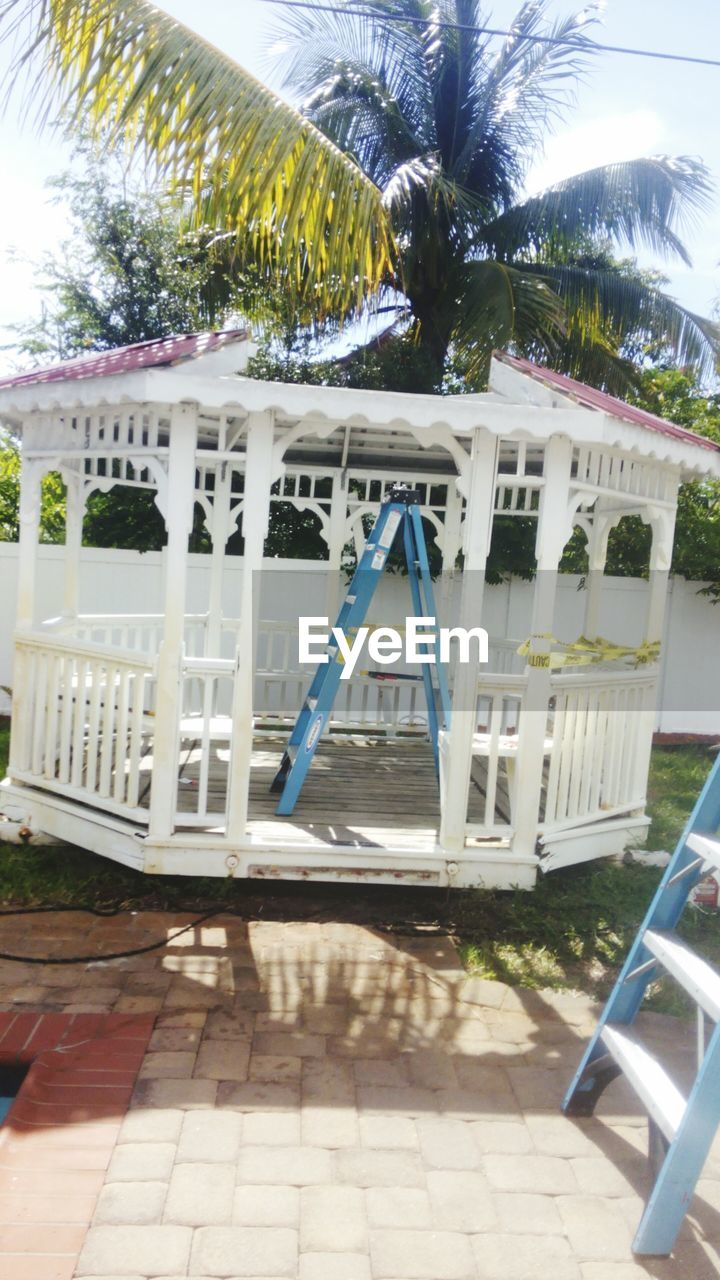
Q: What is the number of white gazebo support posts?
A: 11